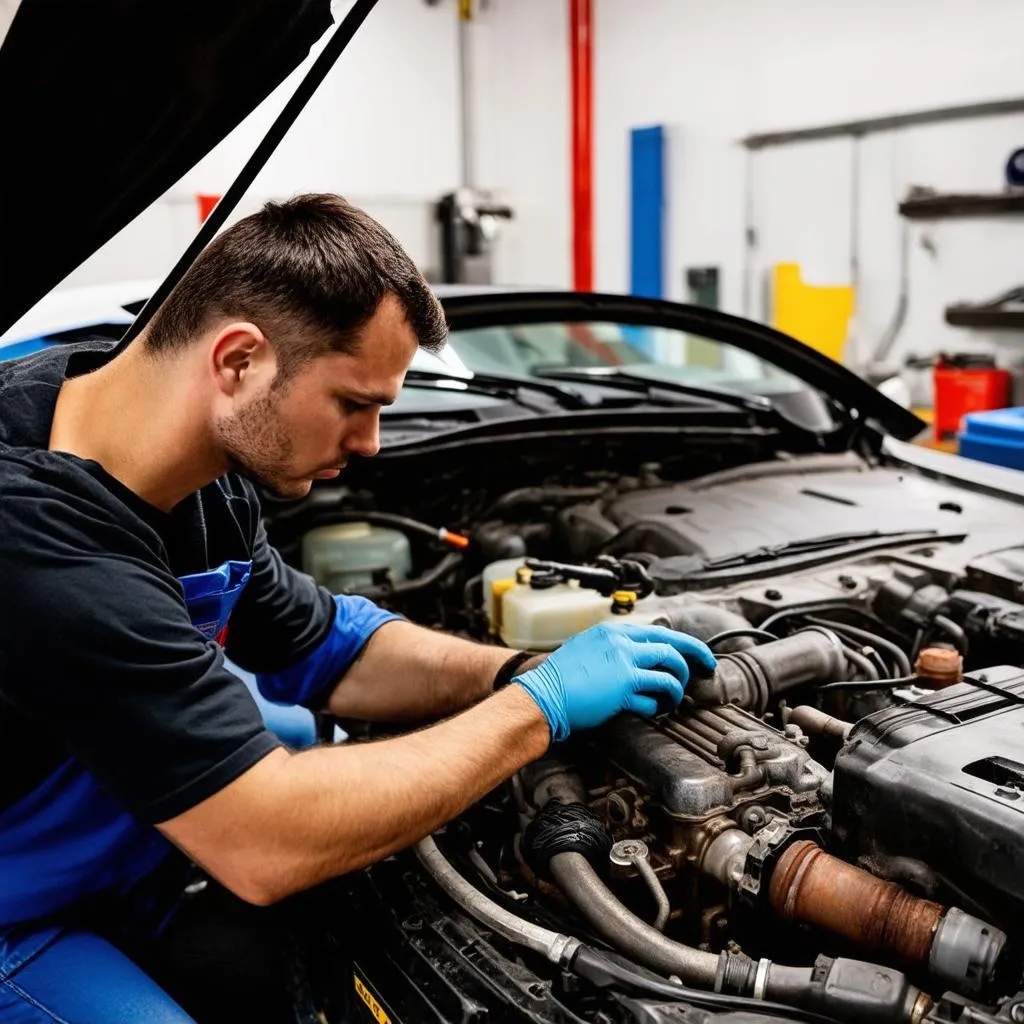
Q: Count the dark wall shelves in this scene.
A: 2